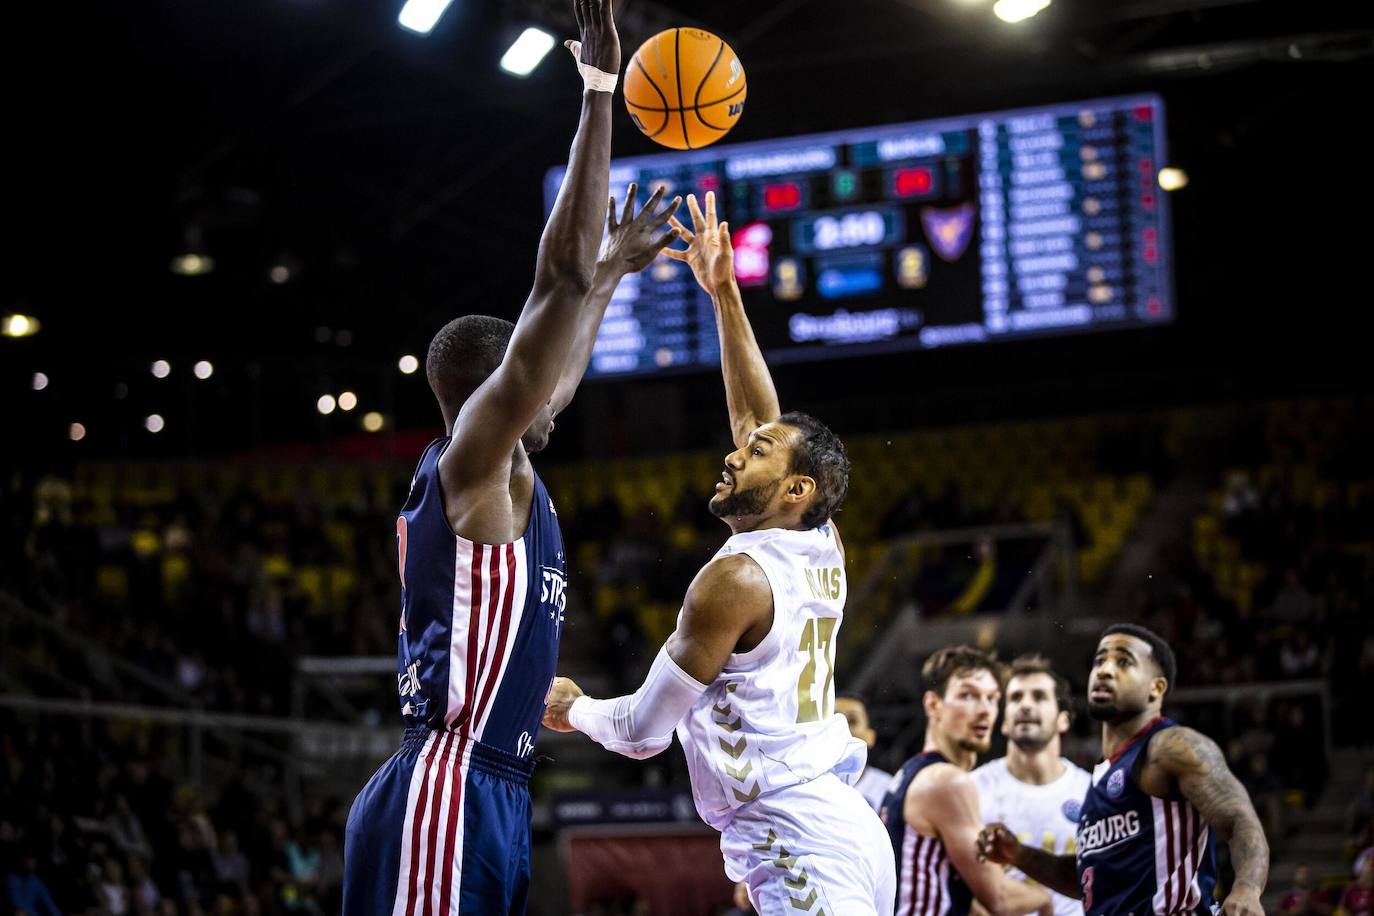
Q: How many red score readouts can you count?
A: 2